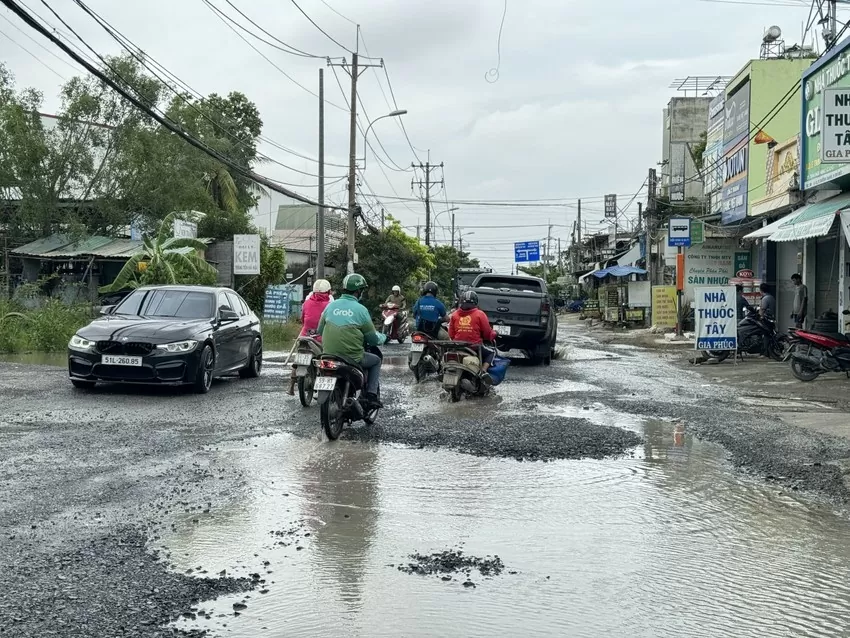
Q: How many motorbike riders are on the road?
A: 5